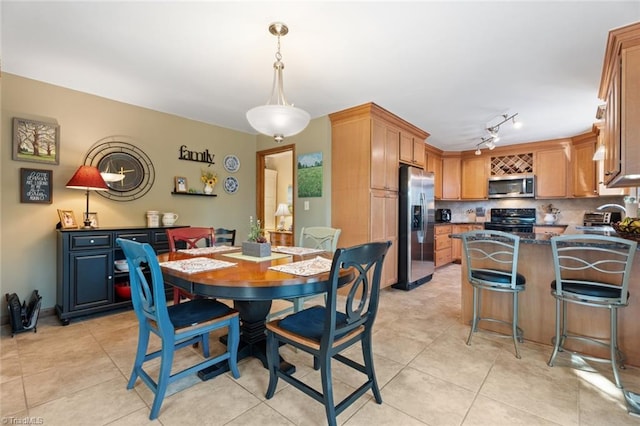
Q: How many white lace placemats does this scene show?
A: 4